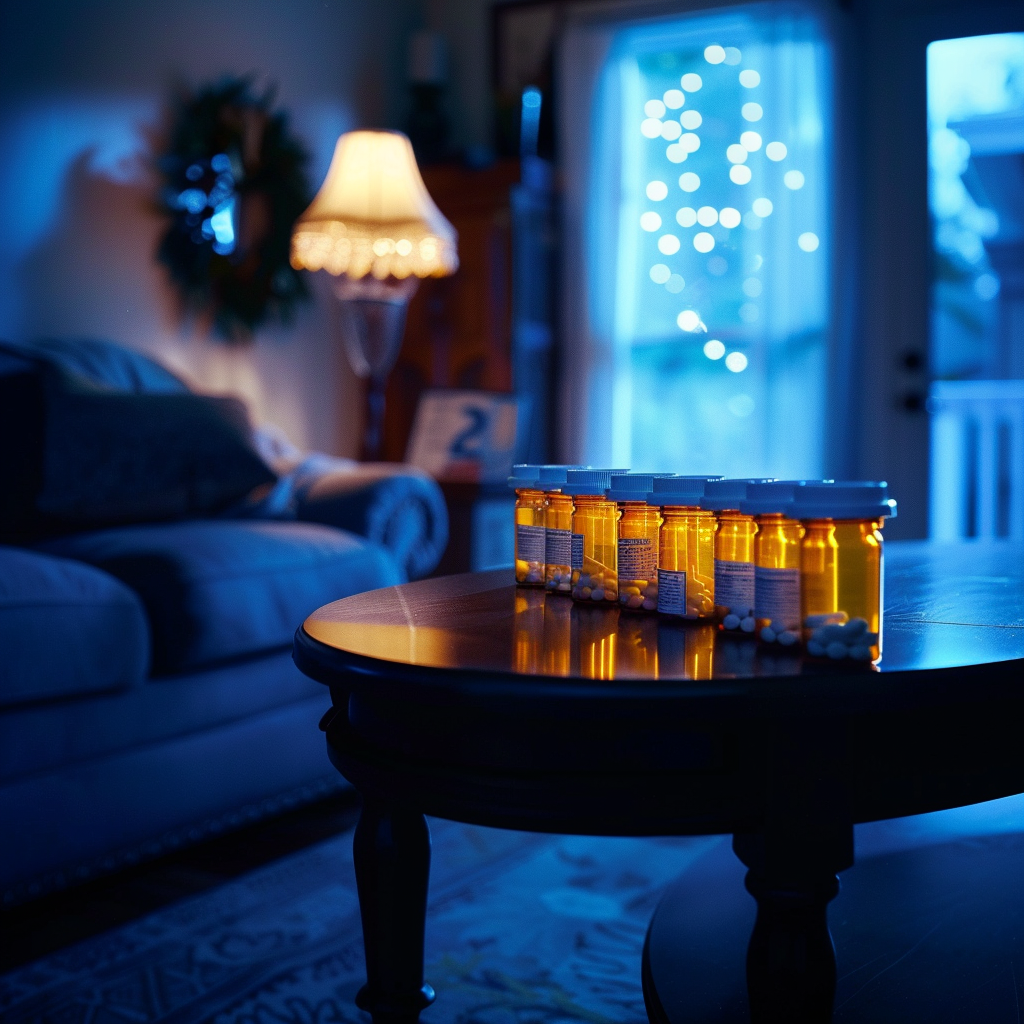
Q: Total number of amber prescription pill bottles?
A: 8